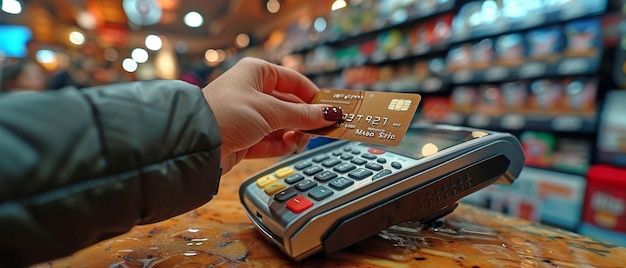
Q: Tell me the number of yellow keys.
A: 3